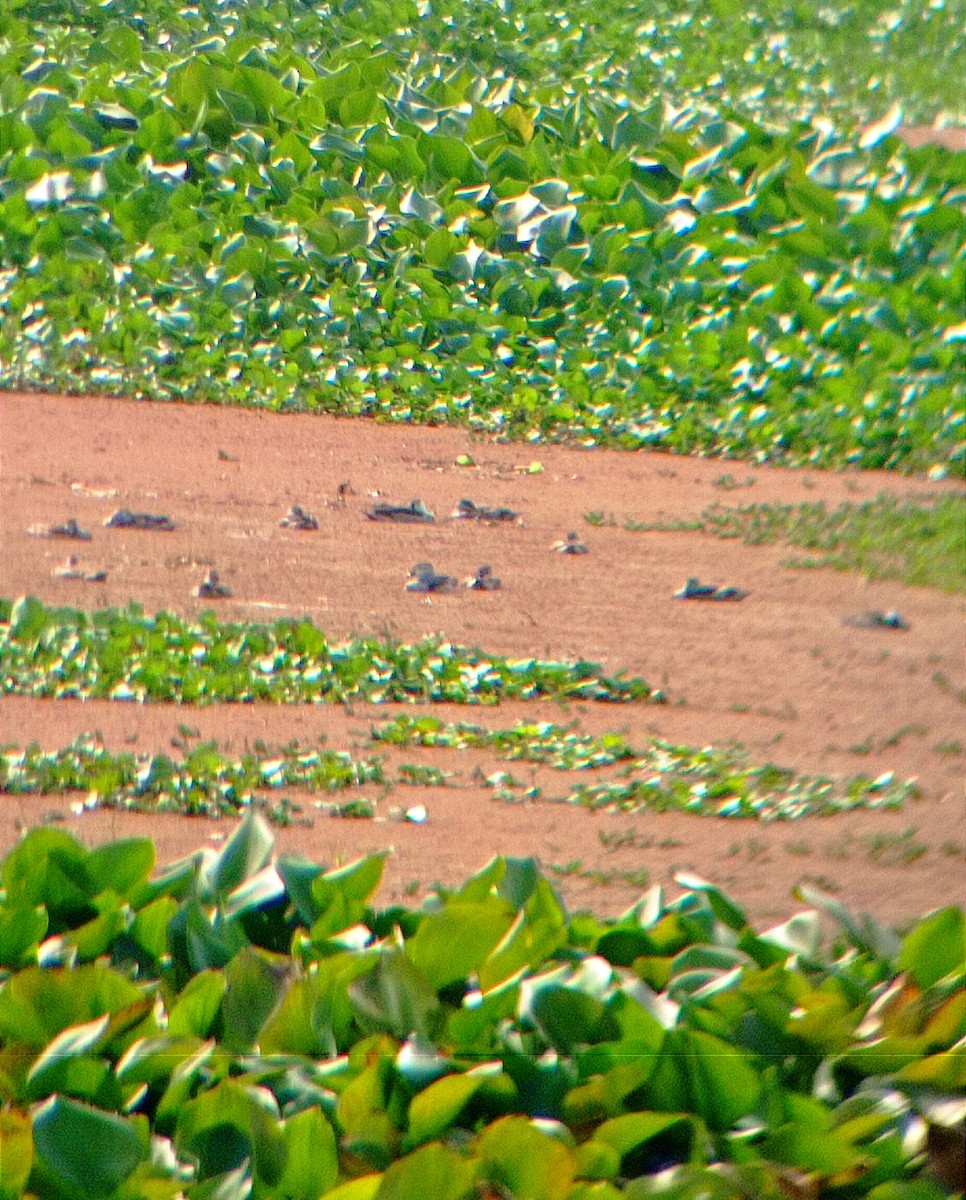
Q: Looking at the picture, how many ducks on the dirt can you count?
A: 12